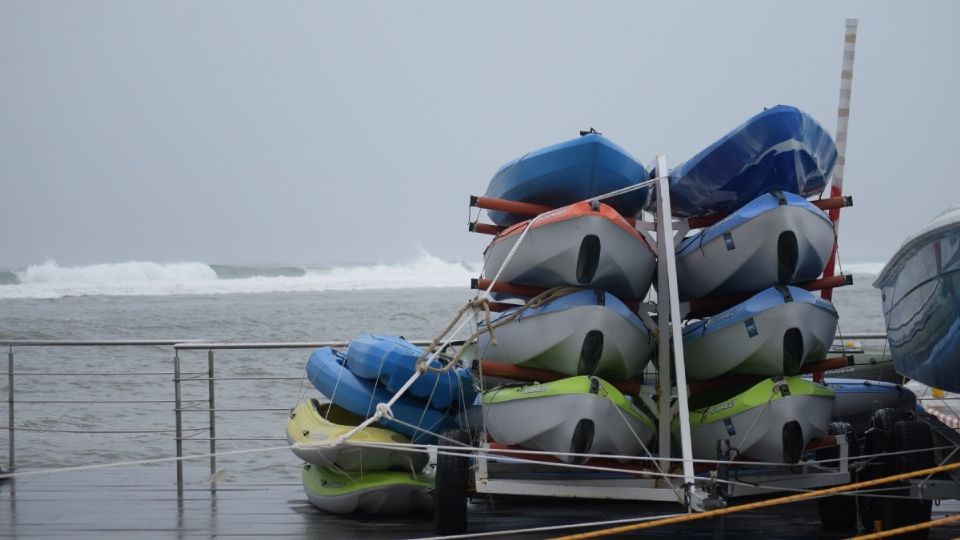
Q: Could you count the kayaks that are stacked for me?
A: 12